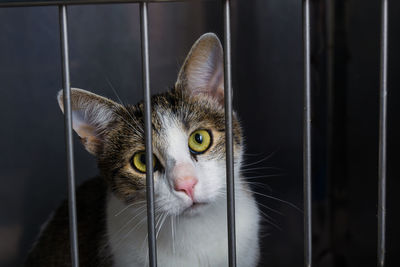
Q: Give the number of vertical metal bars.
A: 5